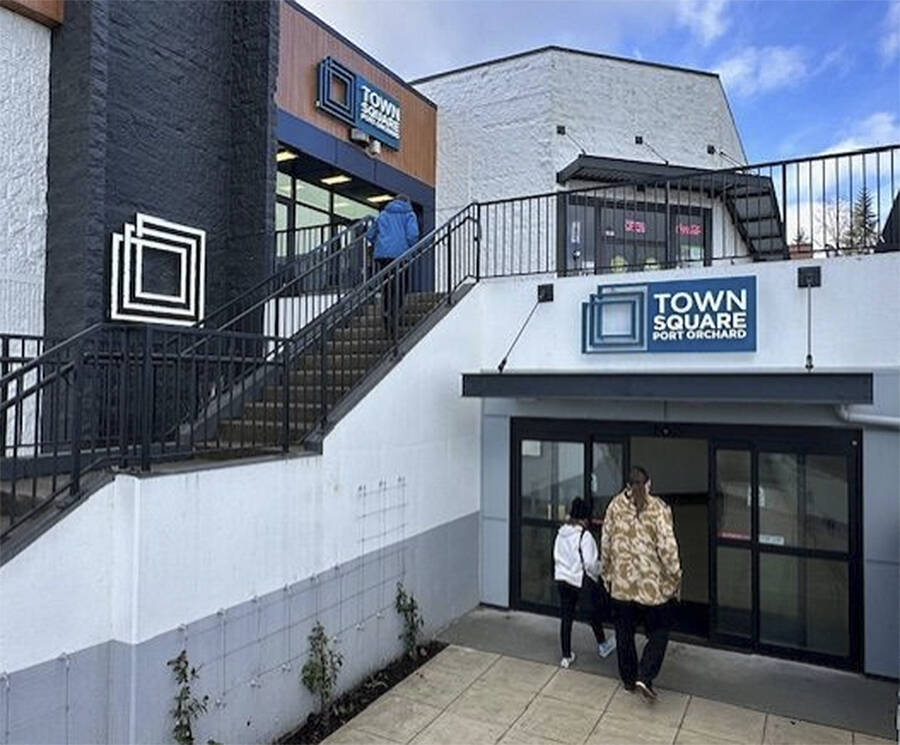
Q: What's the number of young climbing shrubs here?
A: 3